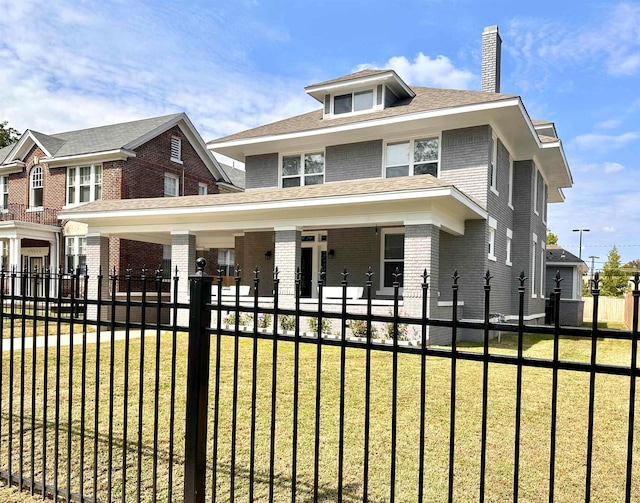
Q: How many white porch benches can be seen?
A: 2